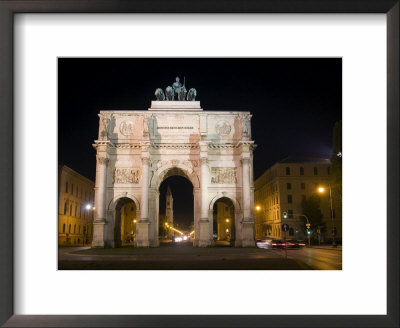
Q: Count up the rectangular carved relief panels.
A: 2